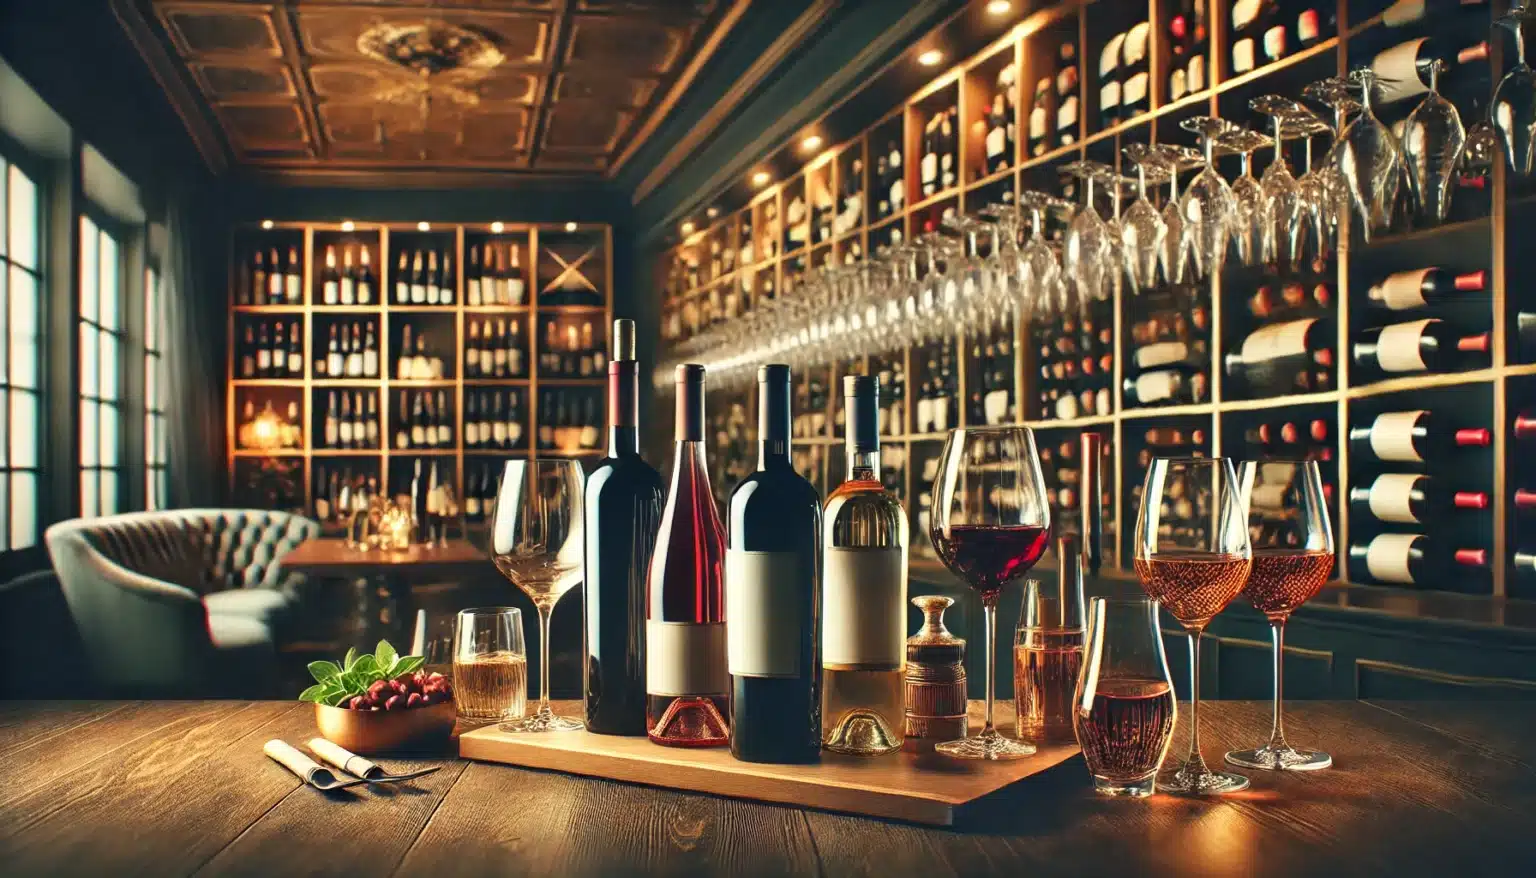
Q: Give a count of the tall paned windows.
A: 3